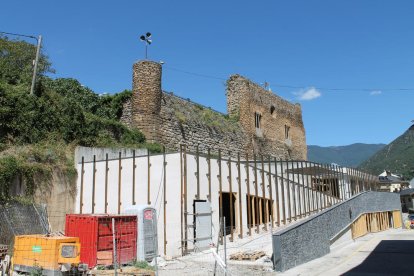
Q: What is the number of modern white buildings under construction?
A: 1